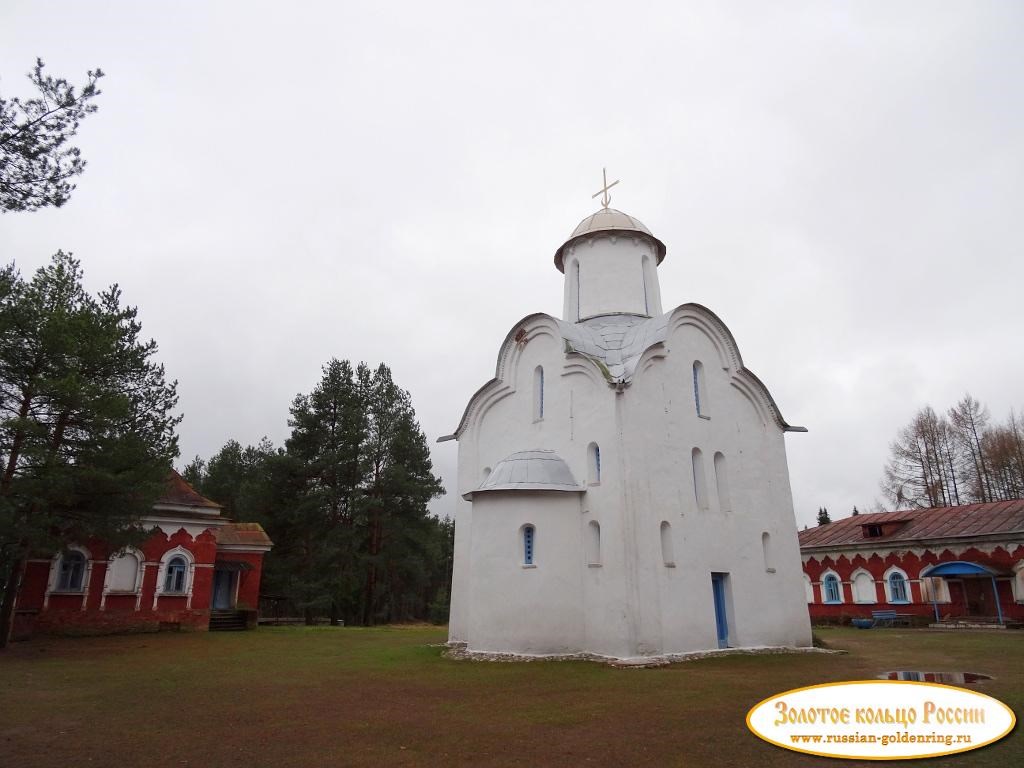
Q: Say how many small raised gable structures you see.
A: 1